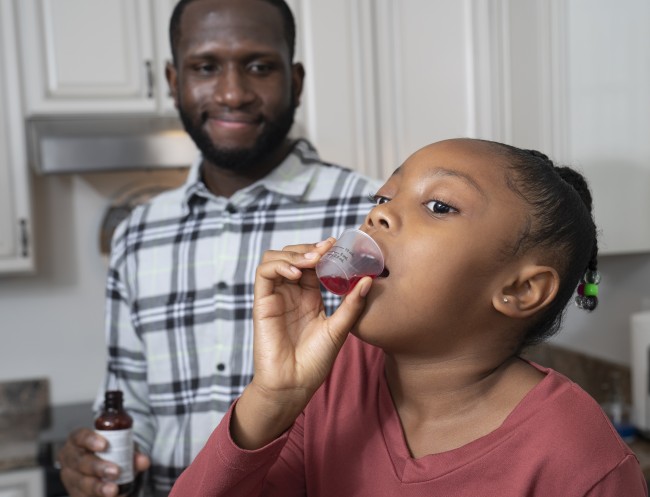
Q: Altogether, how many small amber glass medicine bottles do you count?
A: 1